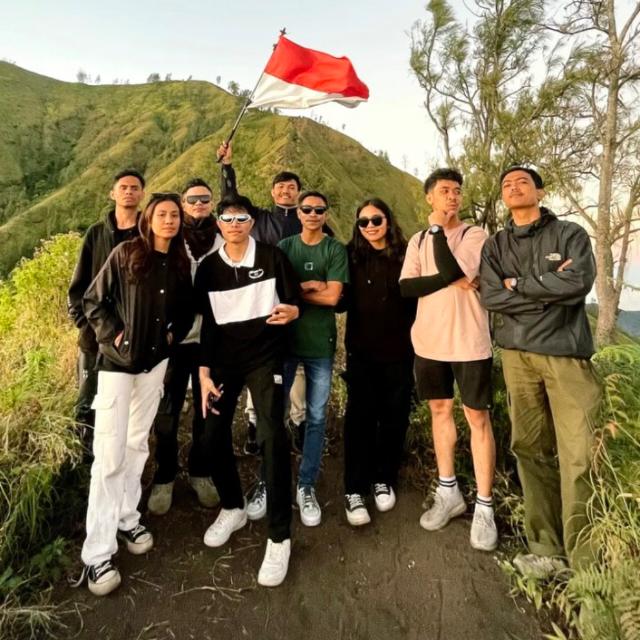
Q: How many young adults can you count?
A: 9